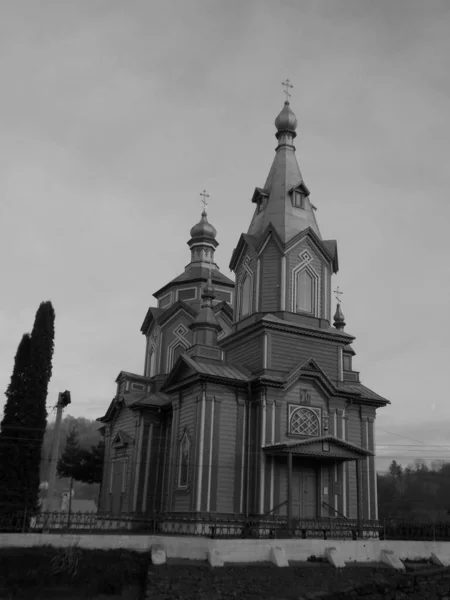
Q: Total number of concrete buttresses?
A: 6